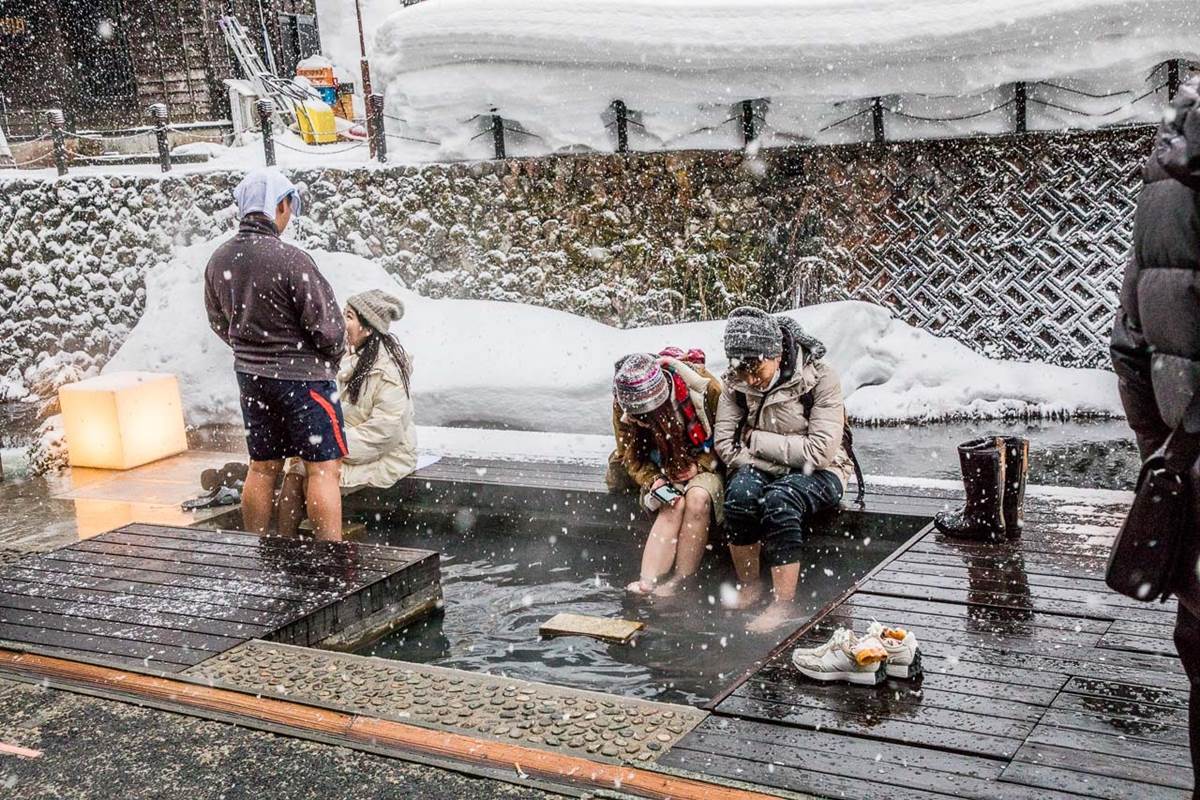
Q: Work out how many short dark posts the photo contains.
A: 10